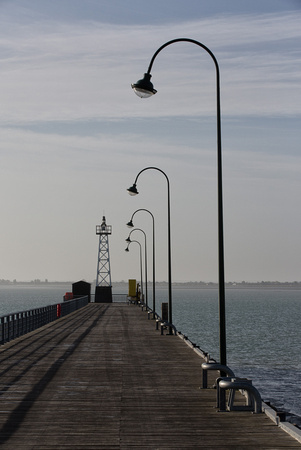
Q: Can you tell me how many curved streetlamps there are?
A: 5